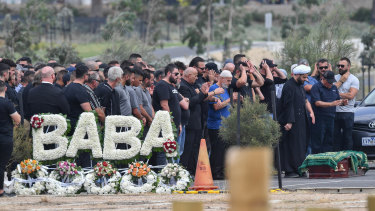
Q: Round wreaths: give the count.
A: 5